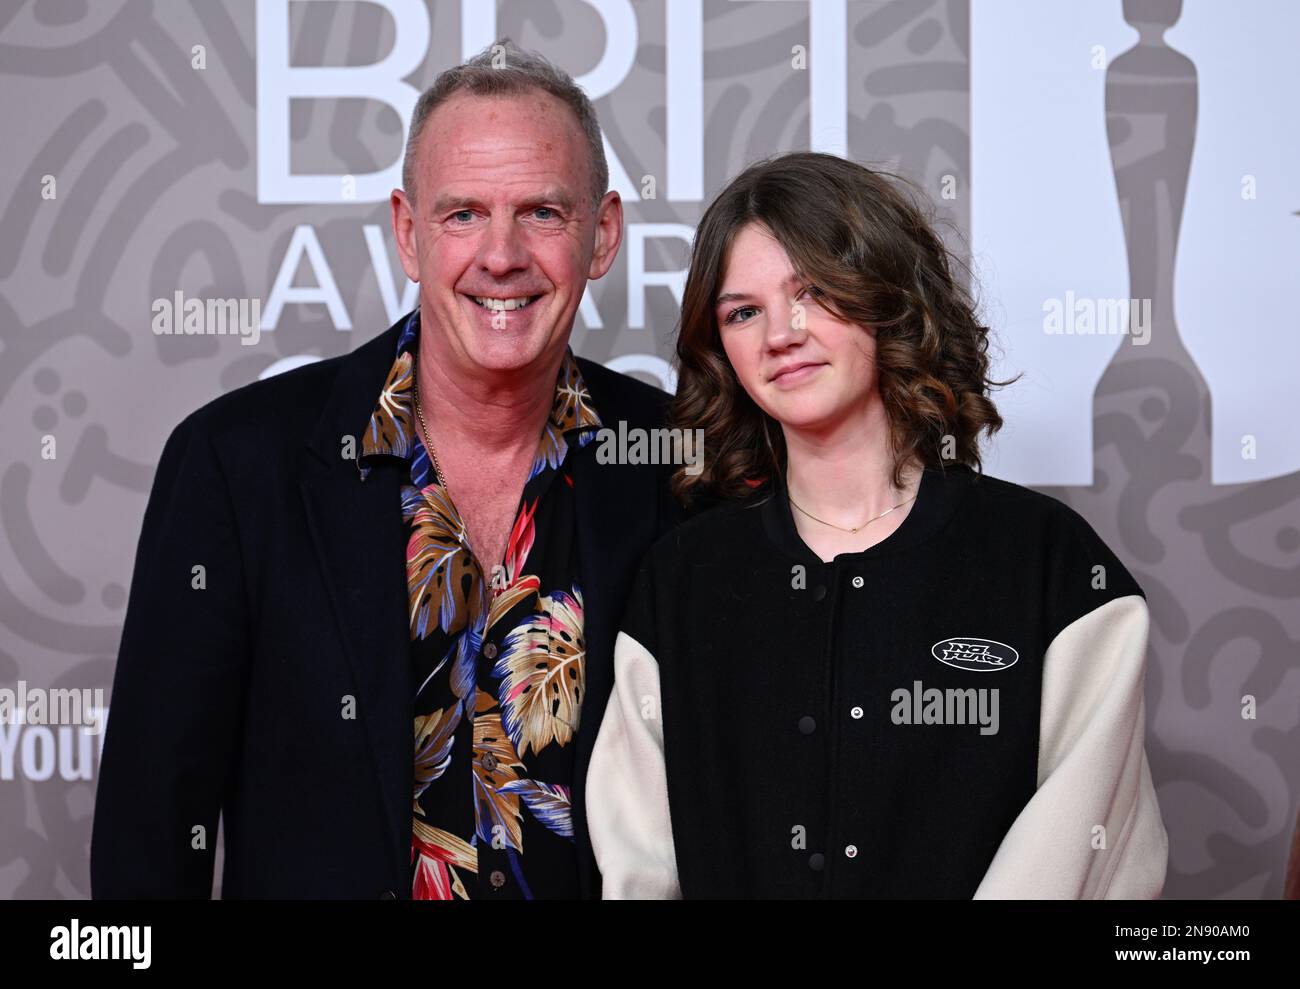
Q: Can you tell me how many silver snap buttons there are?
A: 3